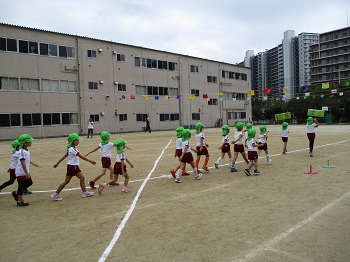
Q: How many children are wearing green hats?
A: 15